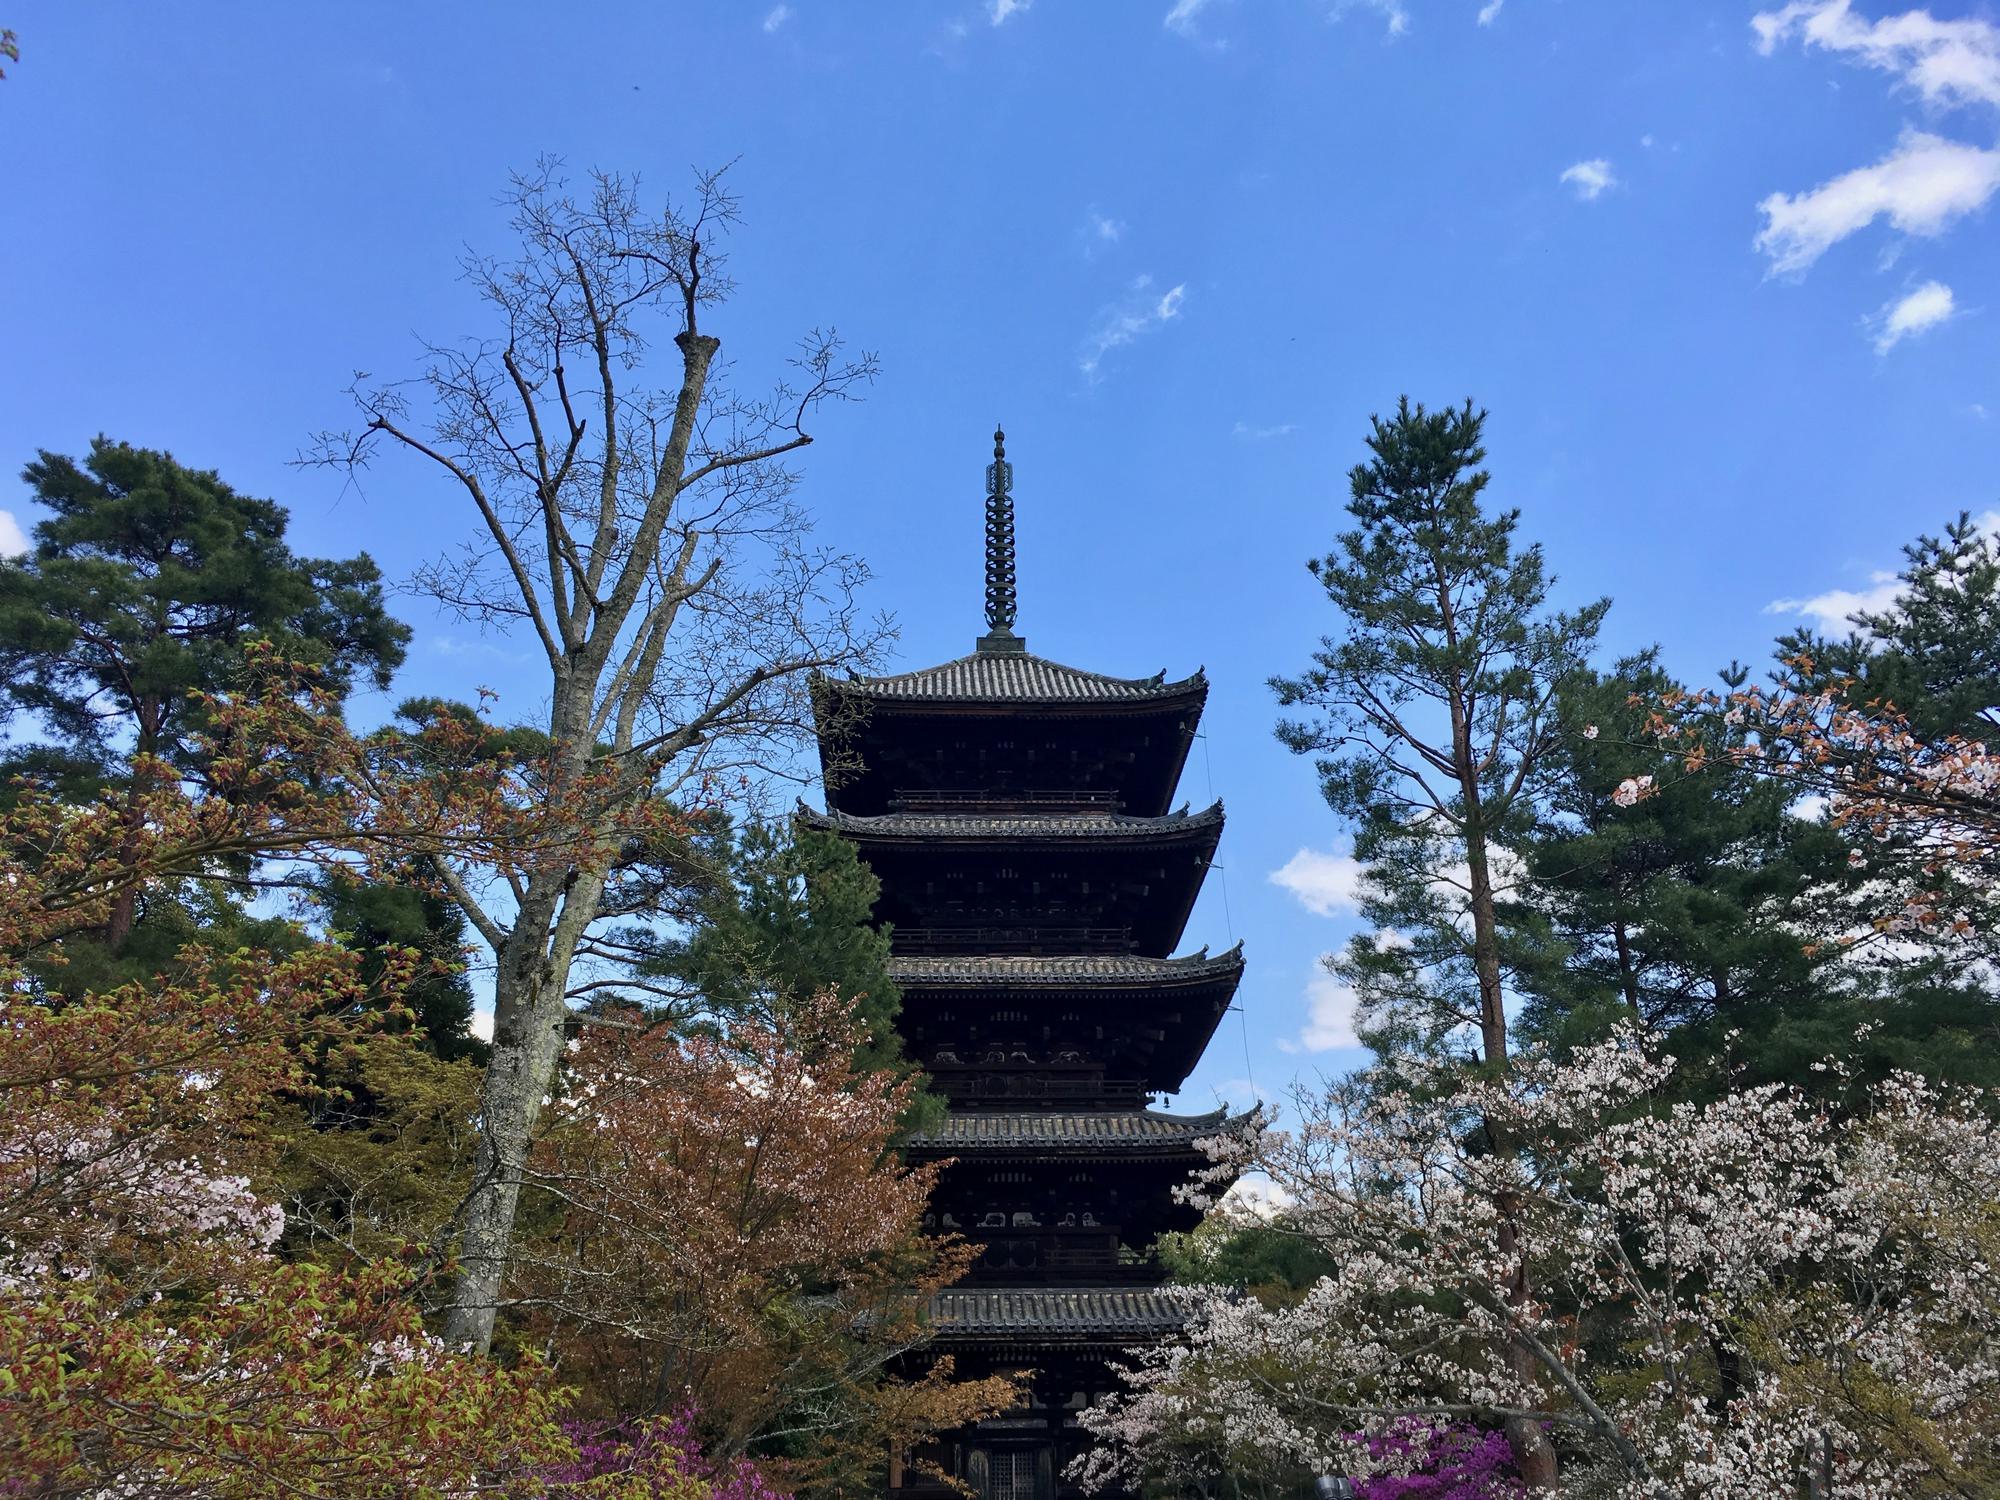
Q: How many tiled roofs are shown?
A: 5